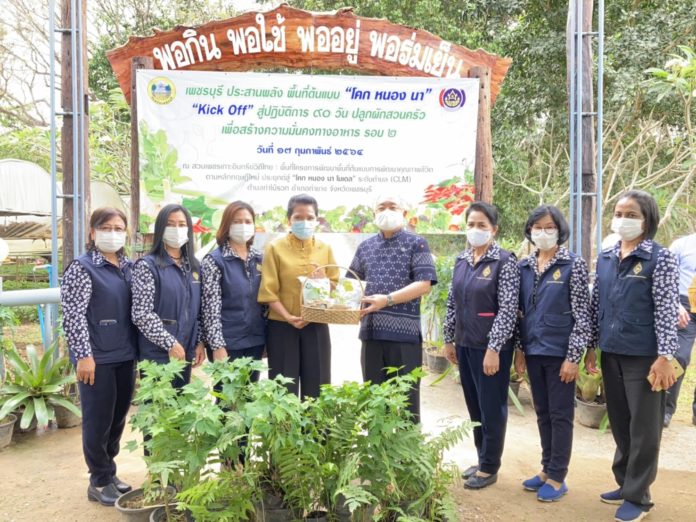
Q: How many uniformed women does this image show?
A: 6